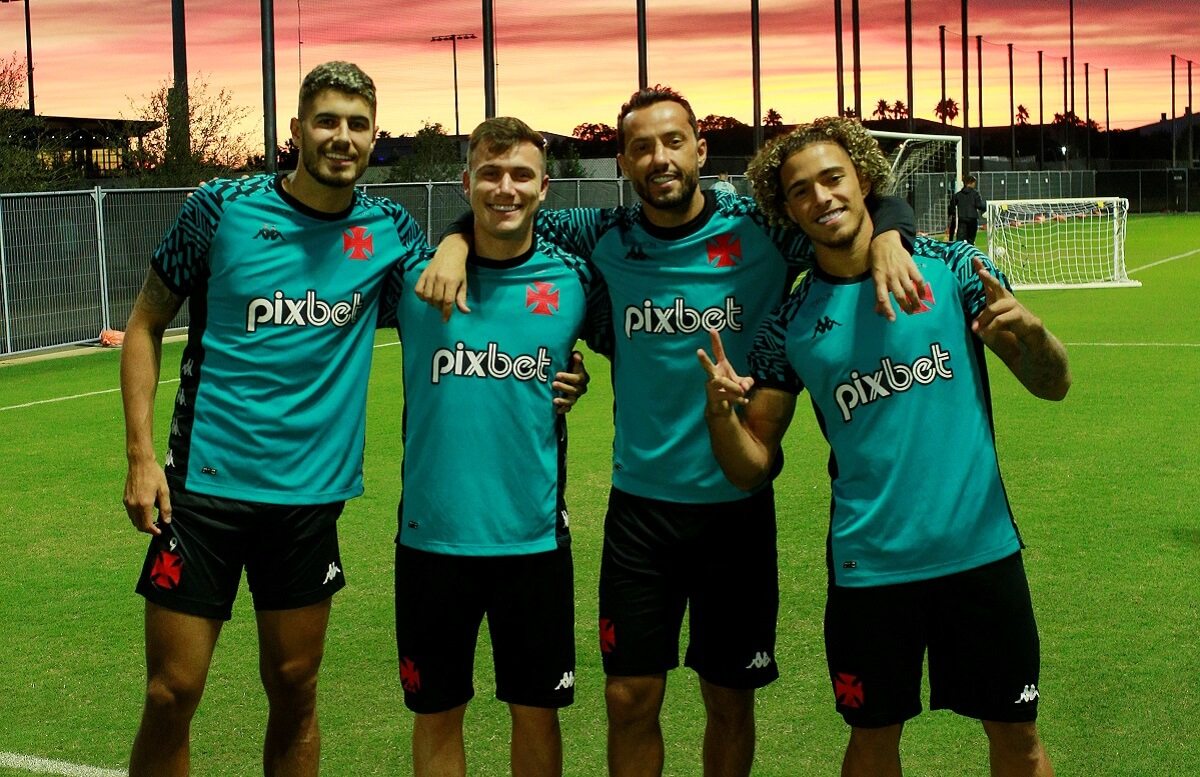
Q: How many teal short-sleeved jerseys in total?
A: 4